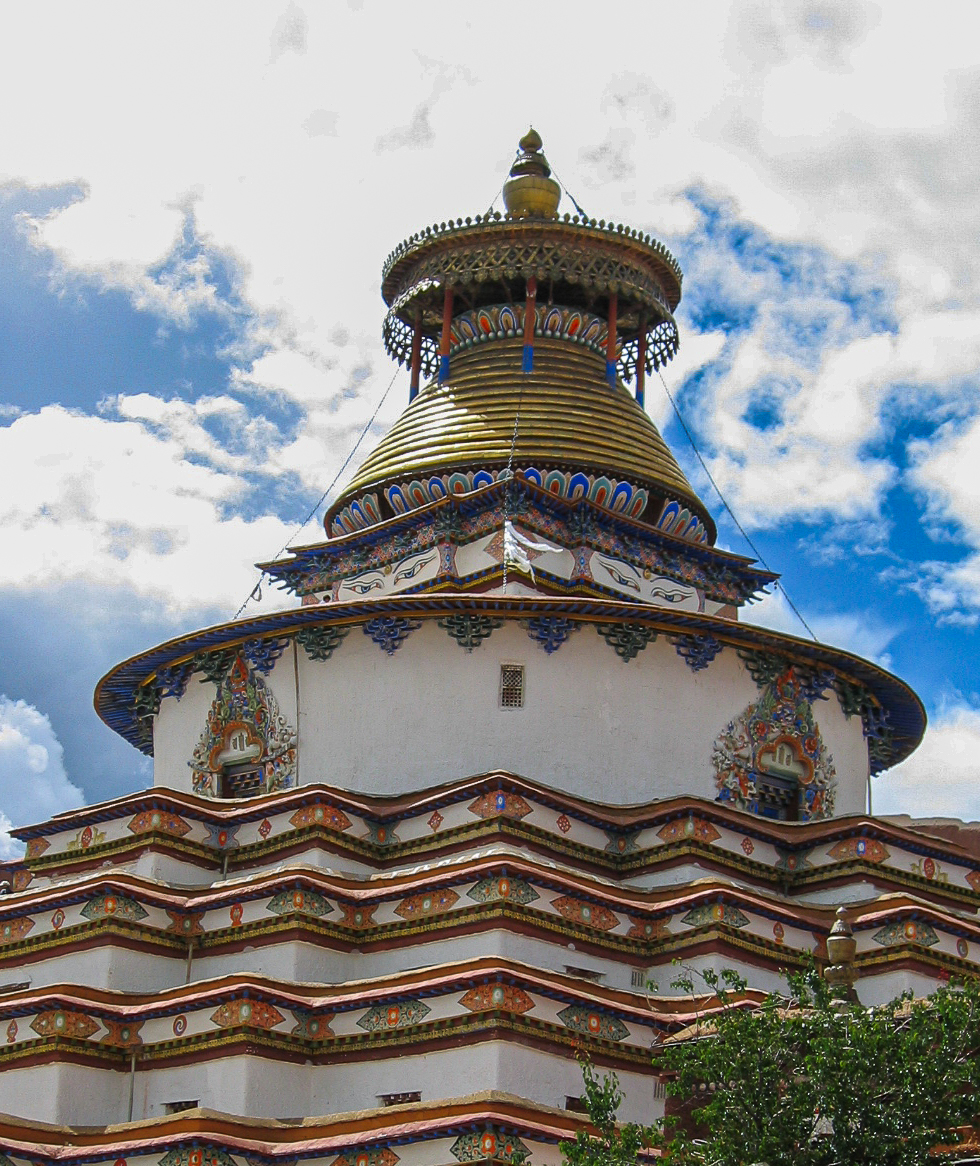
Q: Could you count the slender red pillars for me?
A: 5